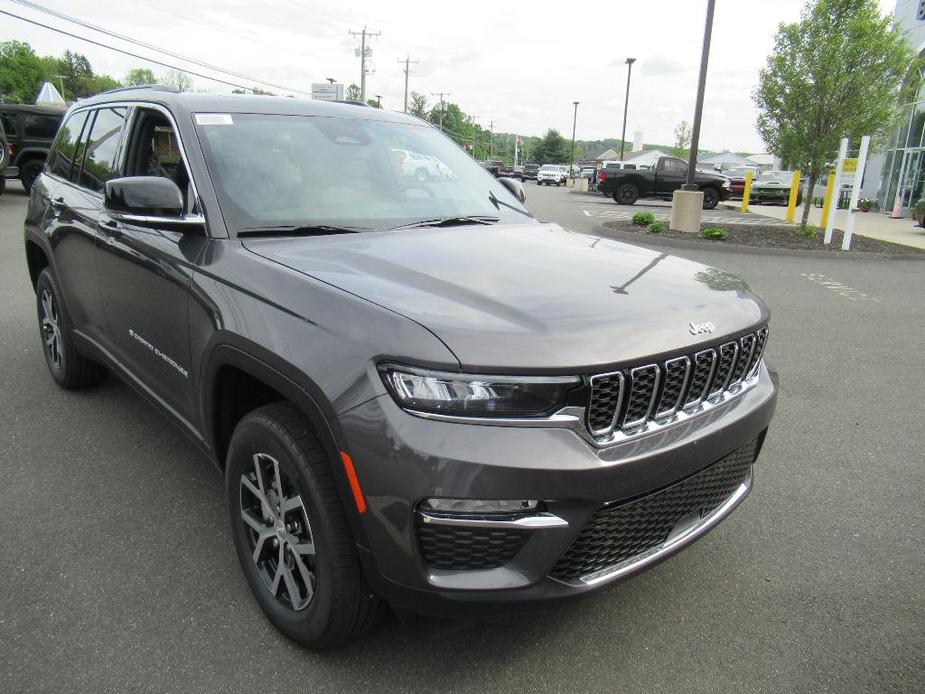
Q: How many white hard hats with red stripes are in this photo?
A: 0